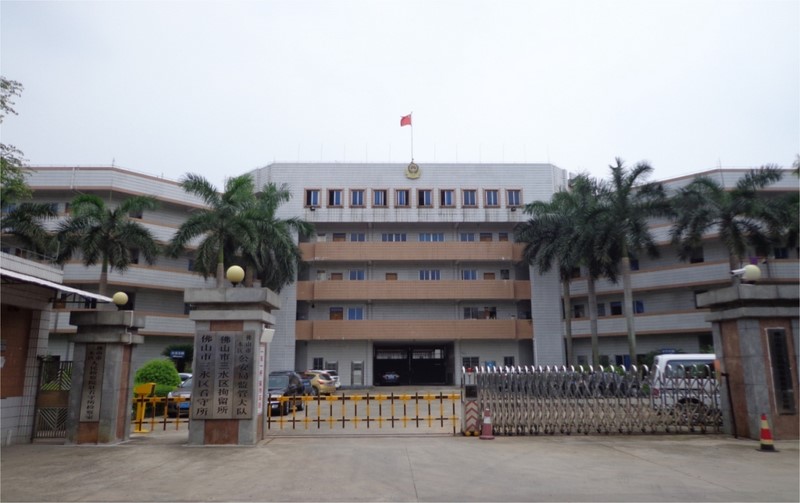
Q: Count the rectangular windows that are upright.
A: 10